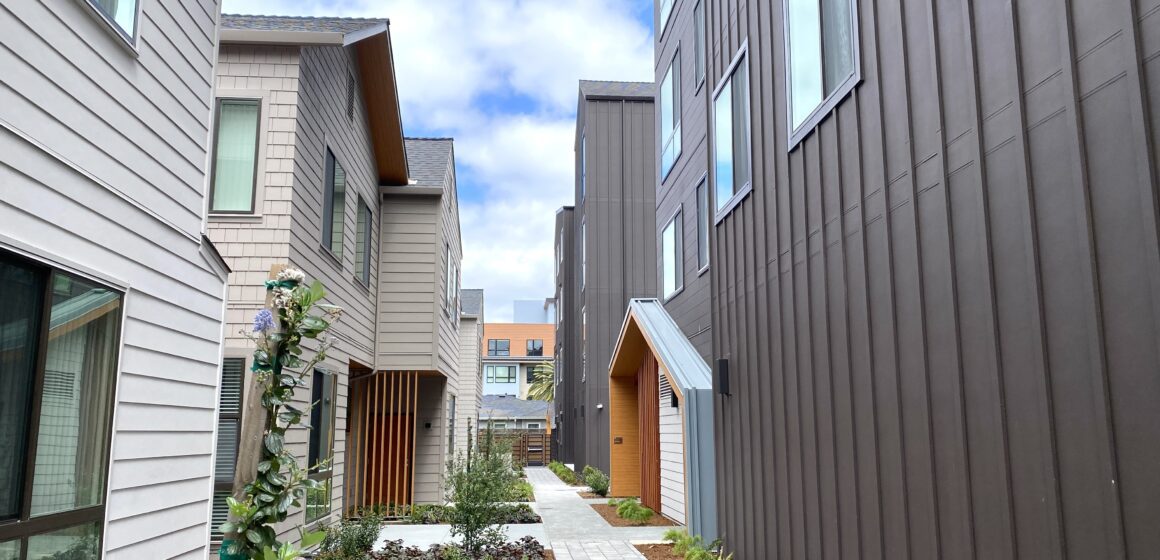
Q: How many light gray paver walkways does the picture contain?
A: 1